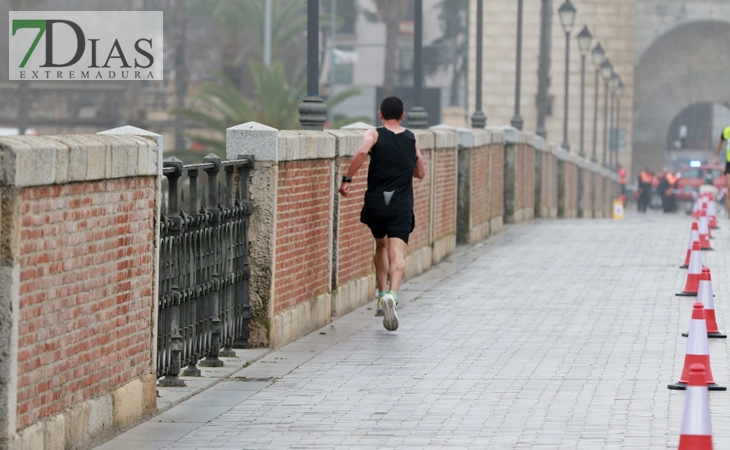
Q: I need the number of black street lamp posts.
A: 11